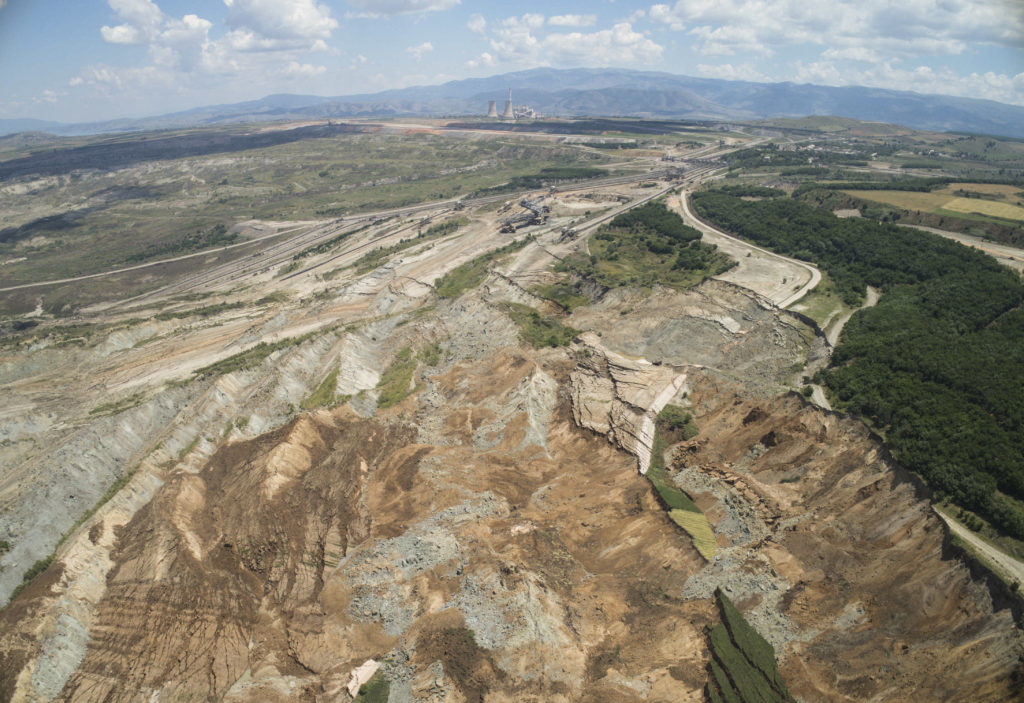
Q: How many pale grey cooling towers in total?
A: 2